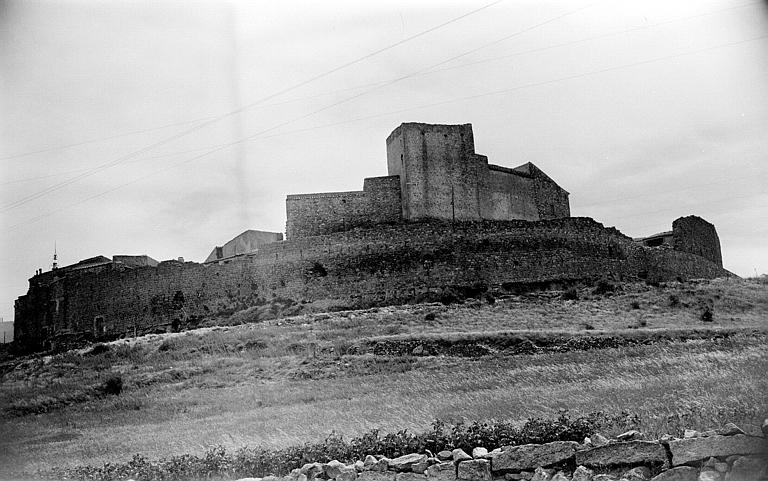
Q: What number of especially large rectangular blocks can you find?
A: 3